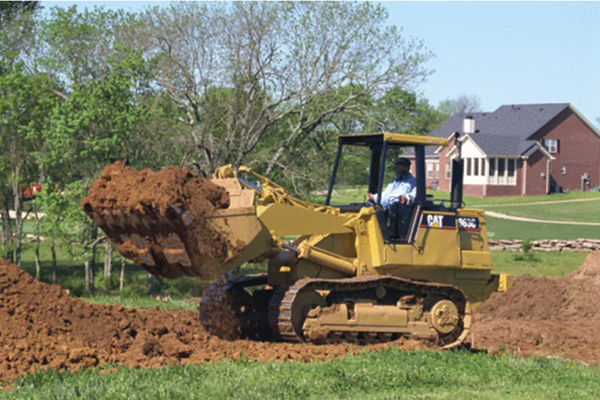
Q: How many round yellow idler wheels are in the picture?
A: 1